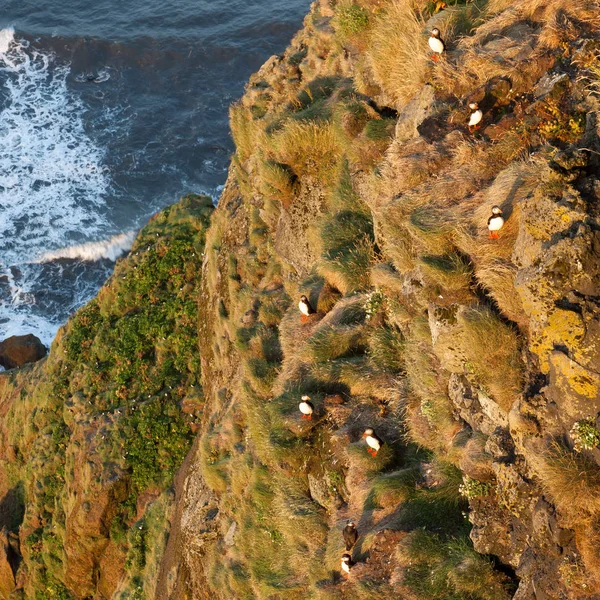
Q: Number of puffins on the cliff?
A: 8